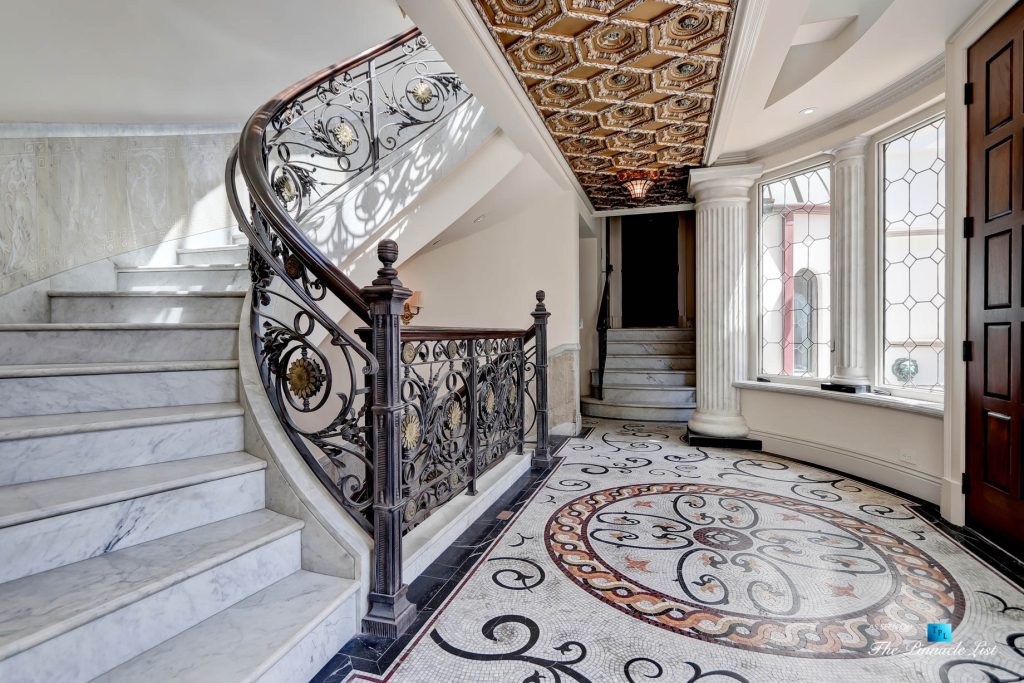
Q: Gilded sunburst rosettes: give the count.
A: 8